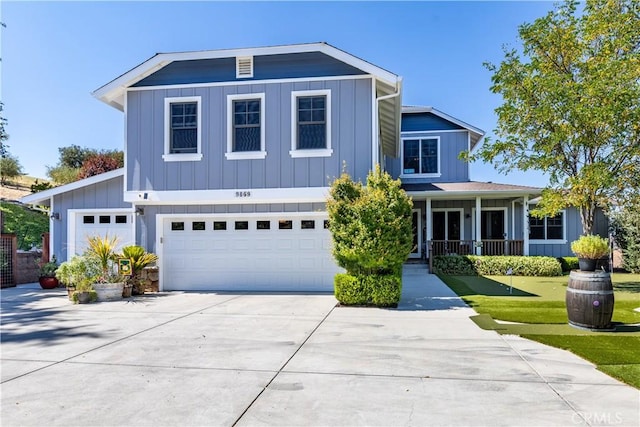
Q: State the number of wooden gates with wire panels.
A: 1